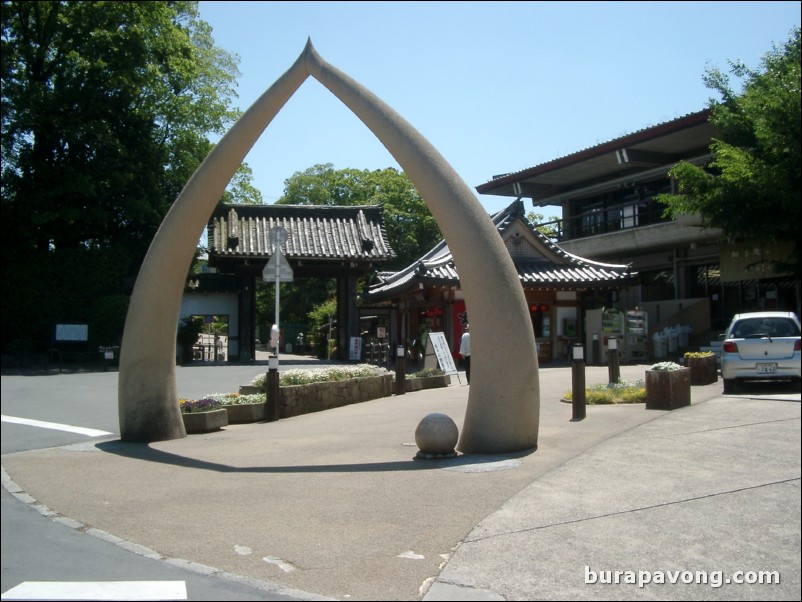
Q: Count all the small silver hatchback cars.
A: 1